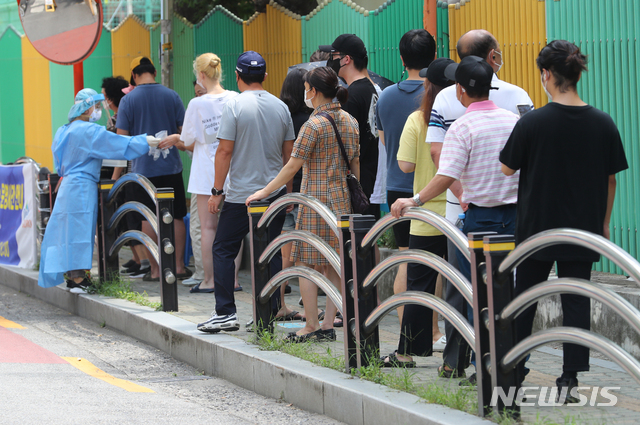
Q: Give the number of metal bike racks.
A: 4